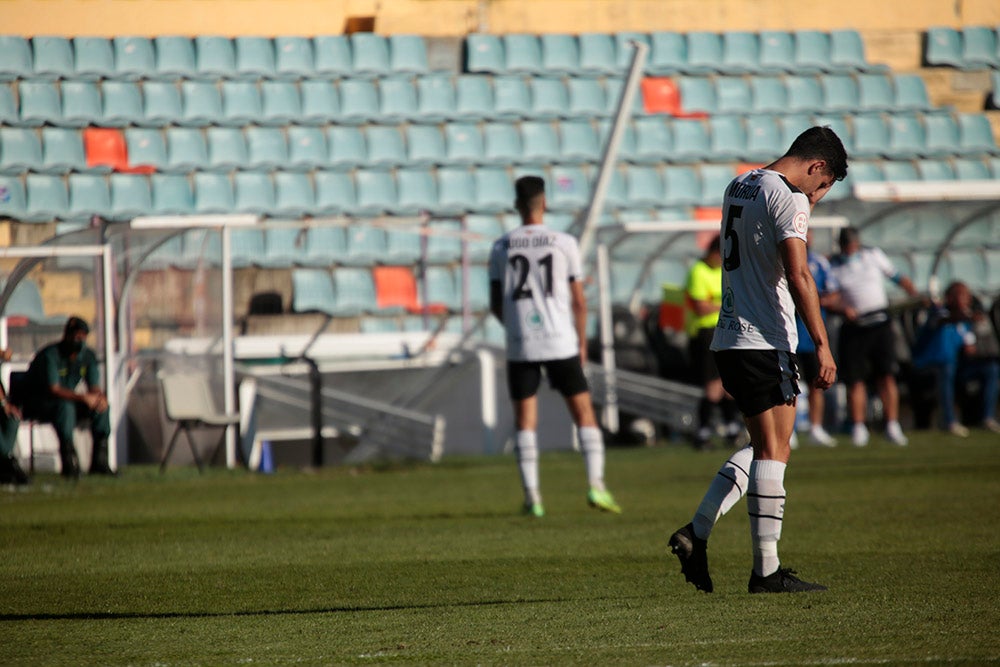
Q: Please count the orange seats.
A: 5